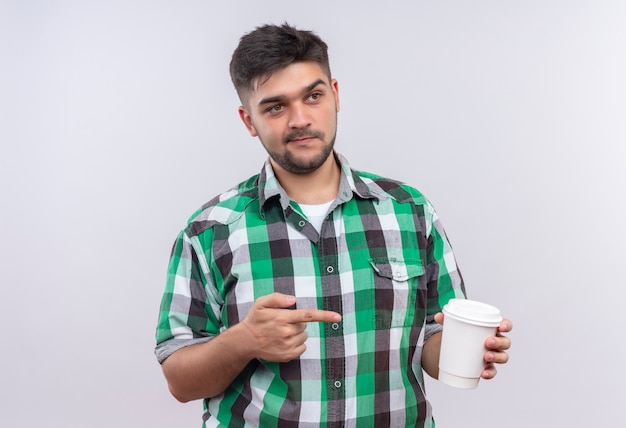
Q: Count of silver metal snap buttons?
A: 5